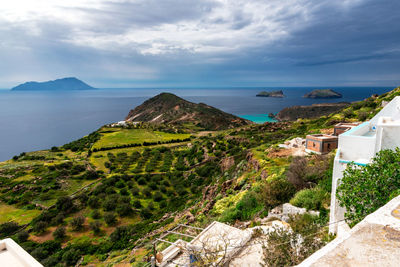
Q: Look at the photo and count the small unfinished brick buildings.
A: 2